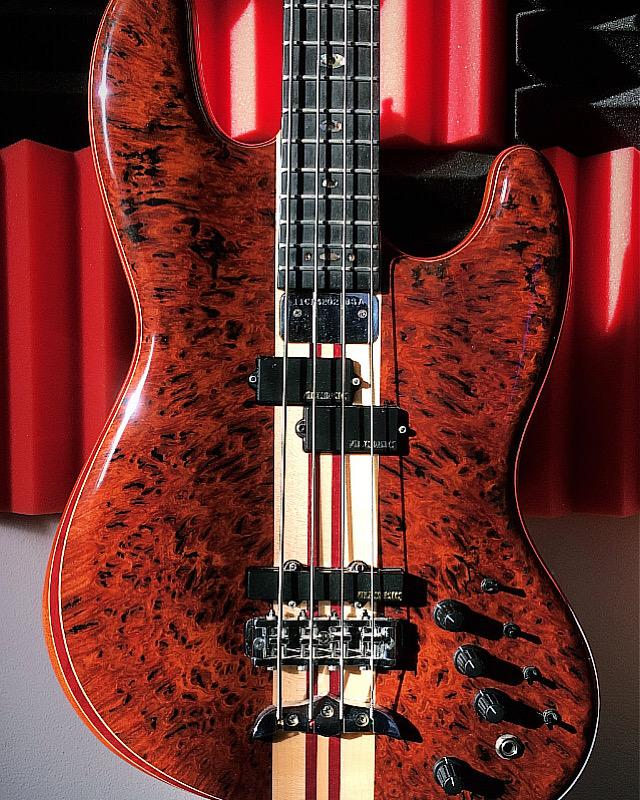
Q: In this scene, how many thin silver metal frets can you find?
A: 10